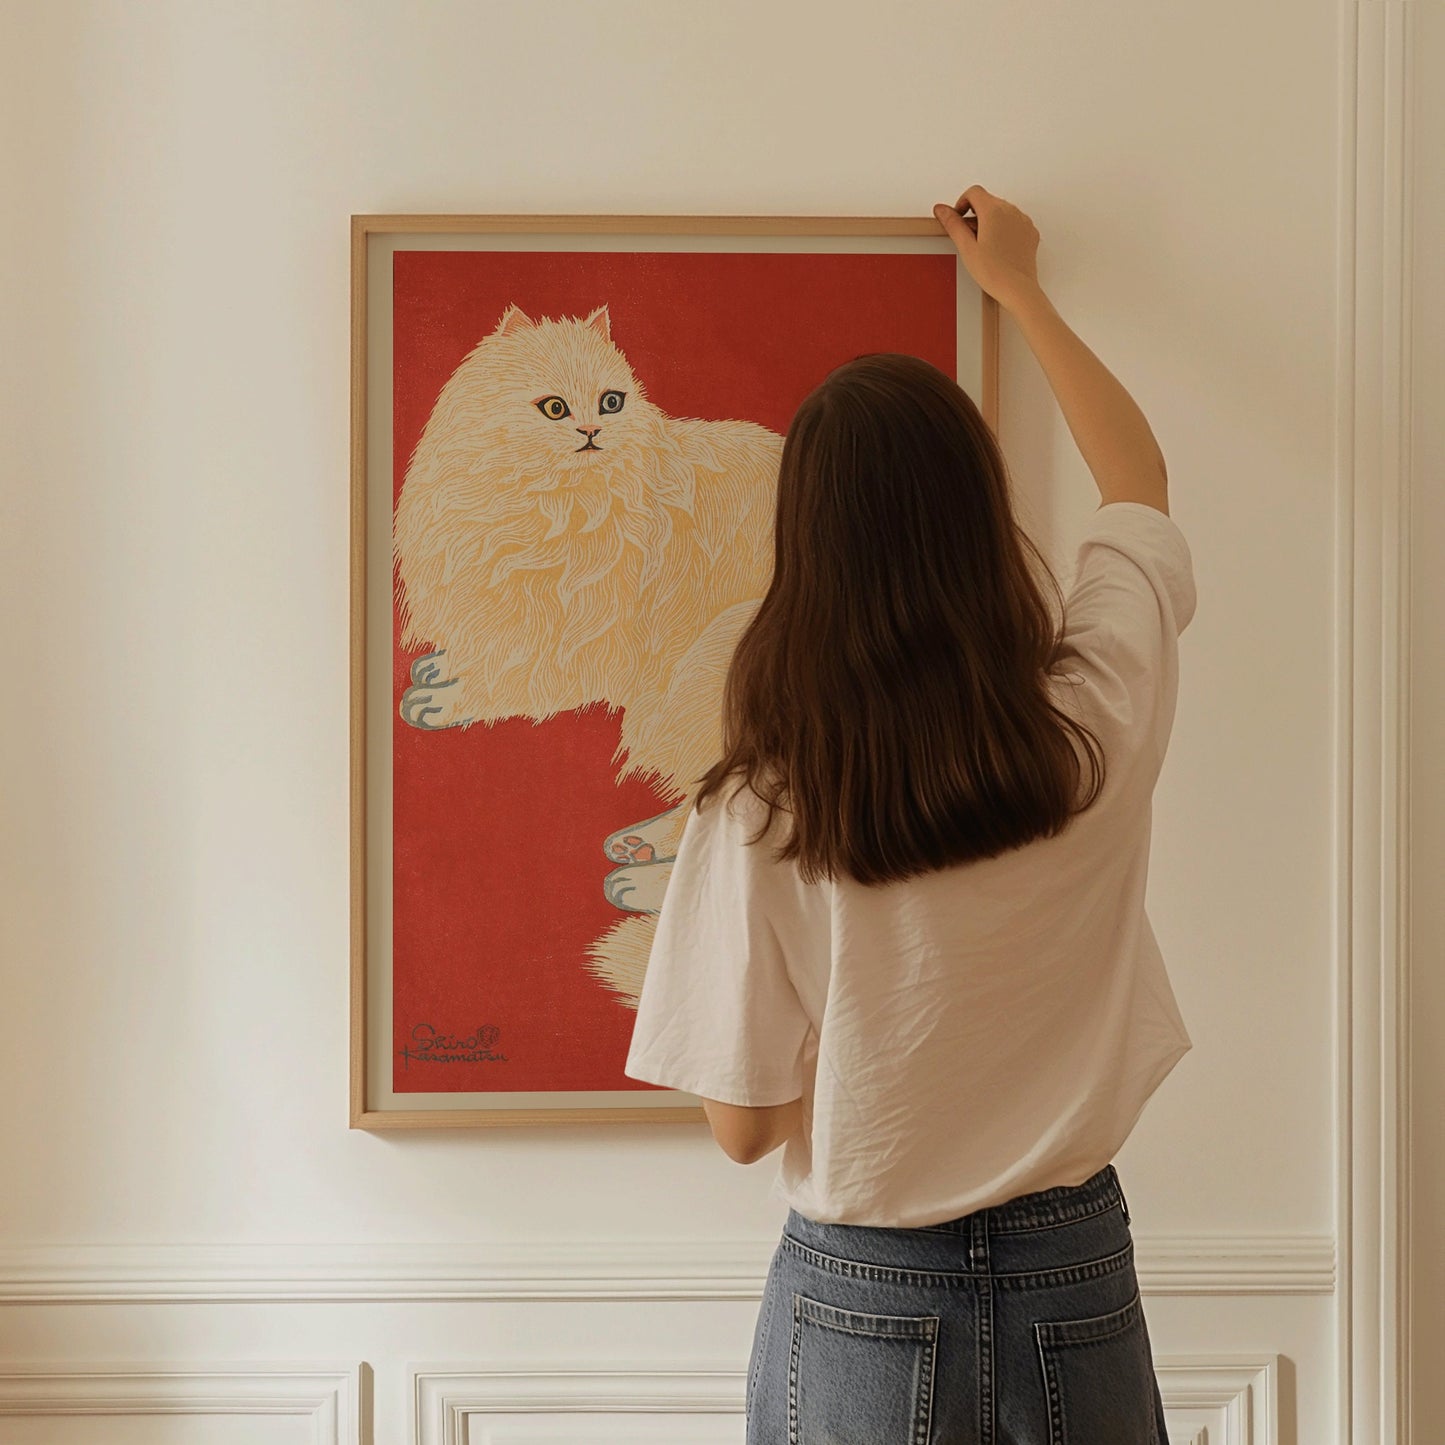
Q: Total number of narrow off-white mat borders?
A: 1